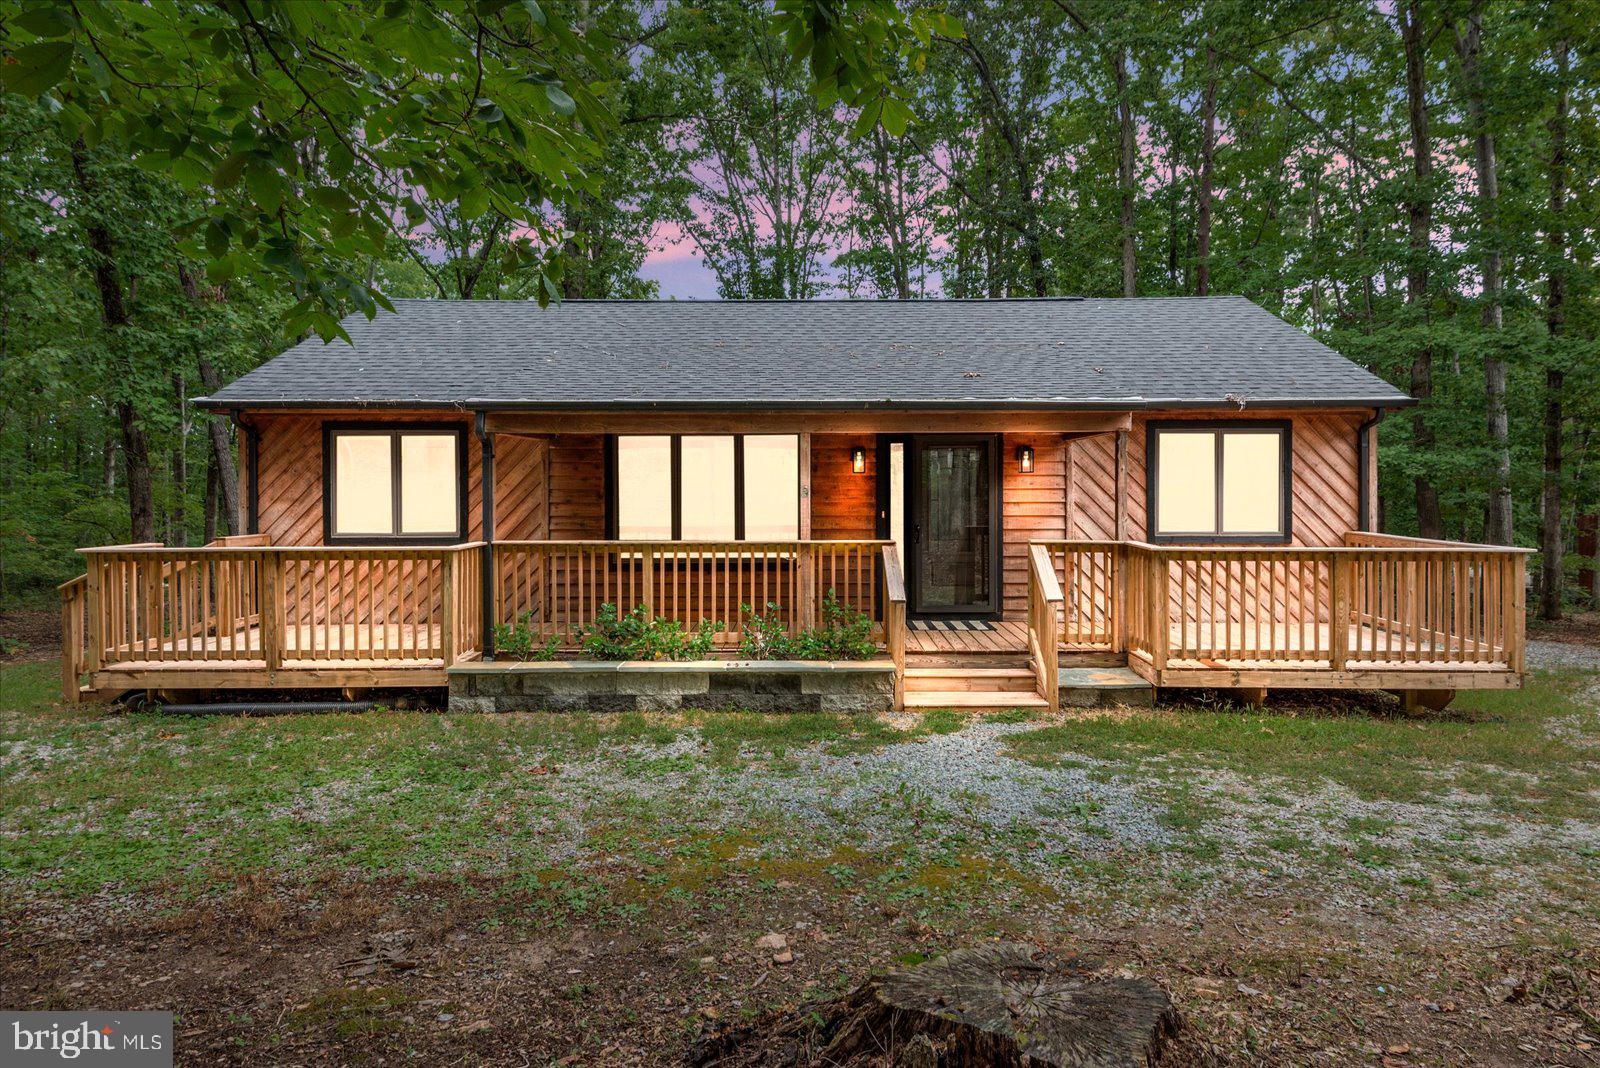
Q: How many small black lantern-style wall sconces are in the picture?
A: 2